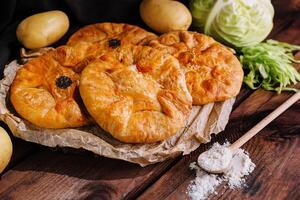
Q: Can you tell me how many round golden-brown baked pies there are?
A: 4